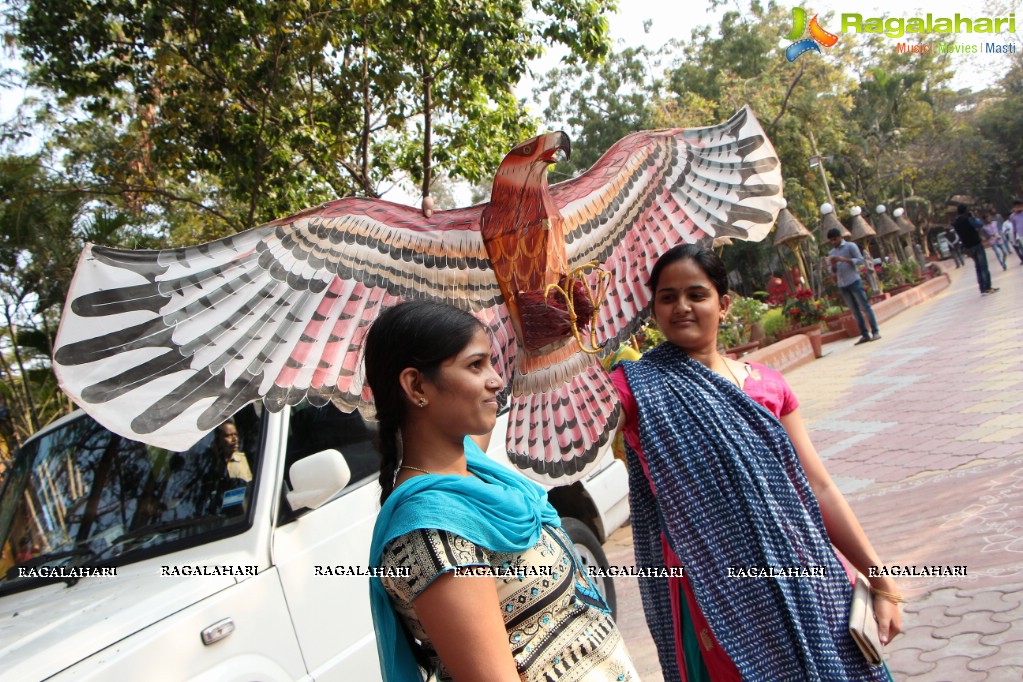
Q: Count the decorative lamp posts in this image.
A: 5